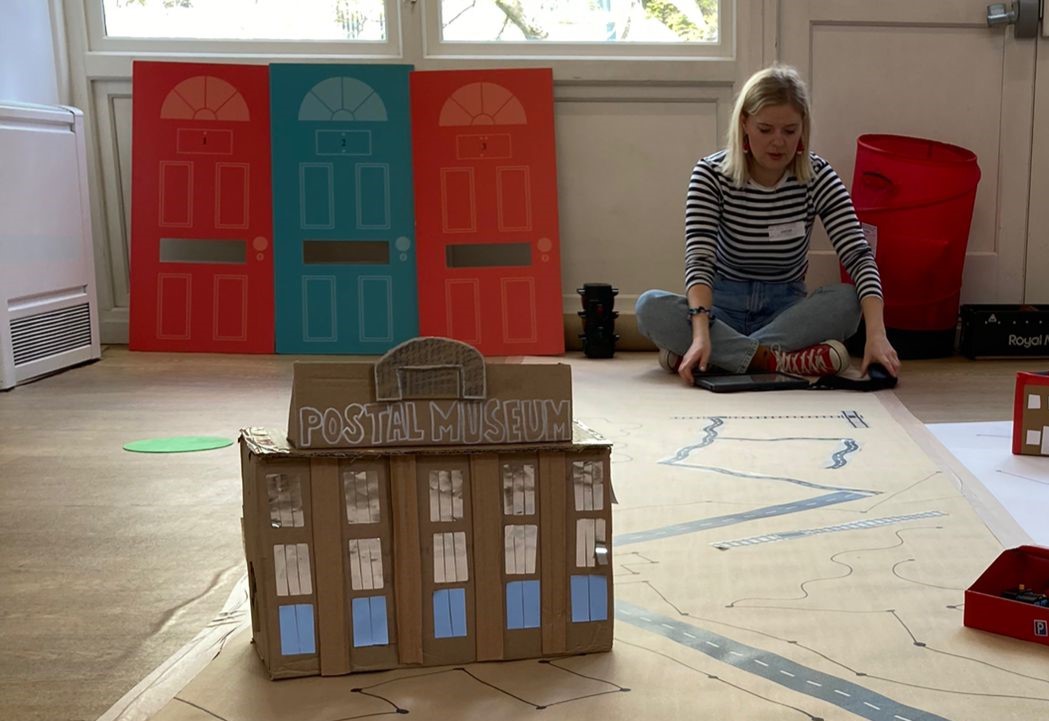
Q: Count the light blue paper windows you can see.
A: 5